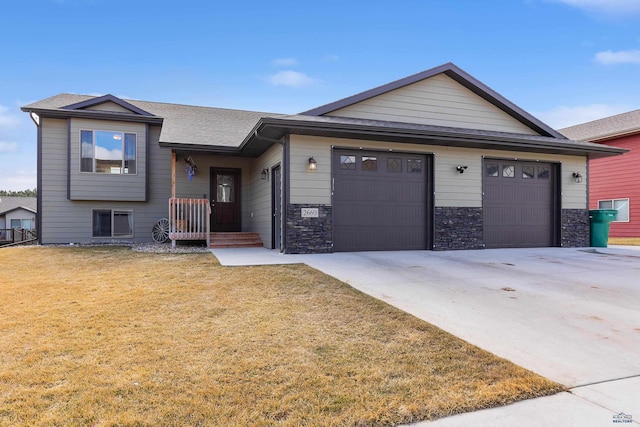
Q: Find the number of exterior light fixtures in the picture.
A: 4